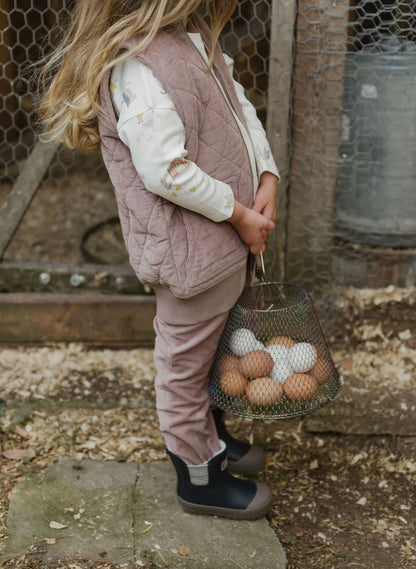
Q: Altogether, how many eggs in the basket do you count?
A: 13